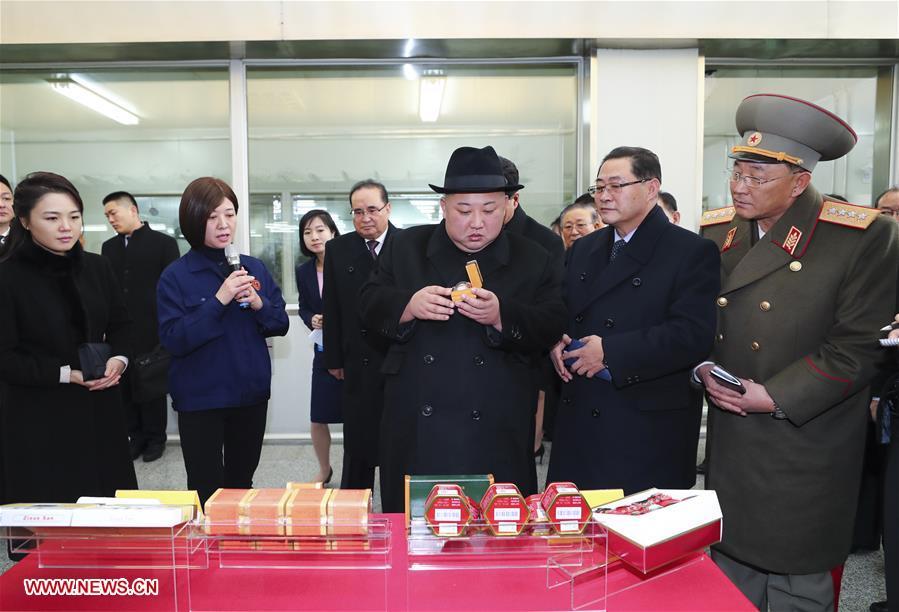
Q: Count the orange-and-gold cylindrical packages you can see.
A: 4